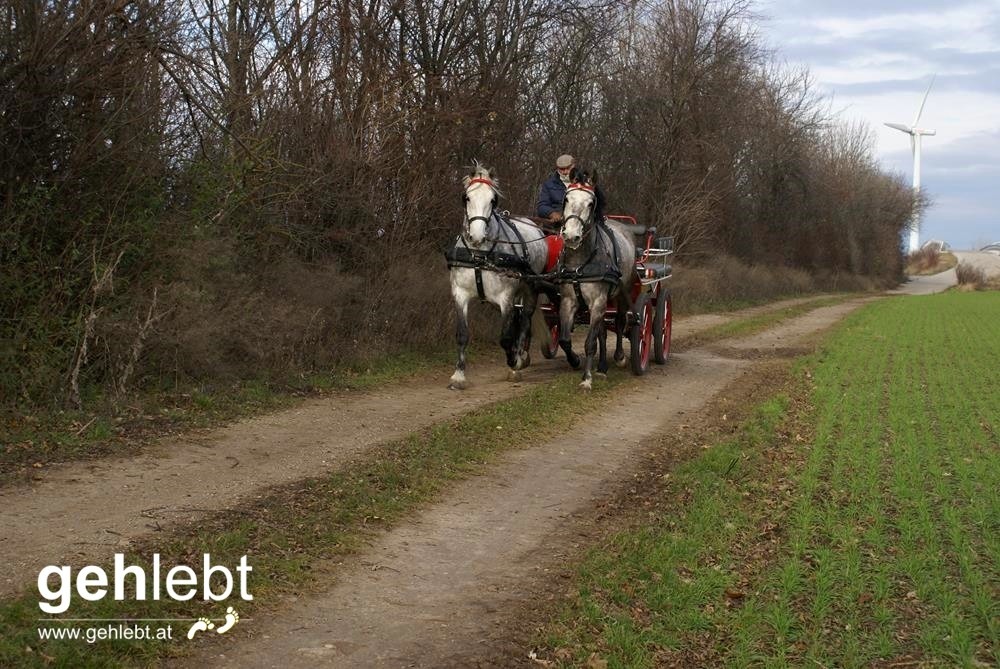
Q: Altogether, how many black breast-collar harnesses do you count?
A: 2